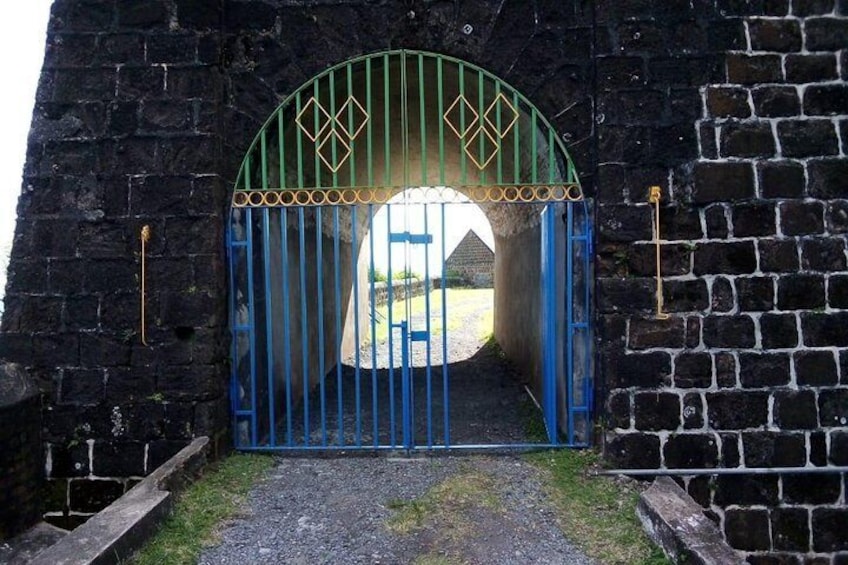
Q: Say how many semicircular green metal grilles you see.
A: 1